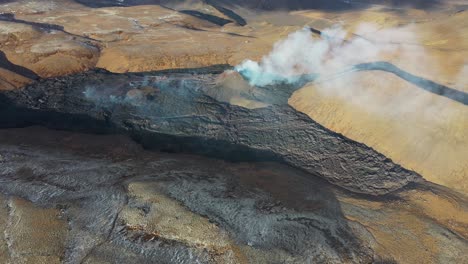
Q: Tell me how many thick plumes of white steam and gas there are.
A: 1